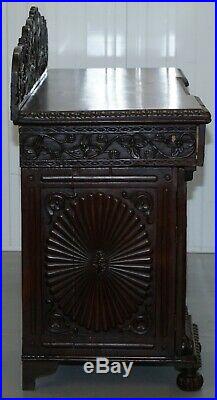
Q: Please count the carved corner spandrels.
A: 4